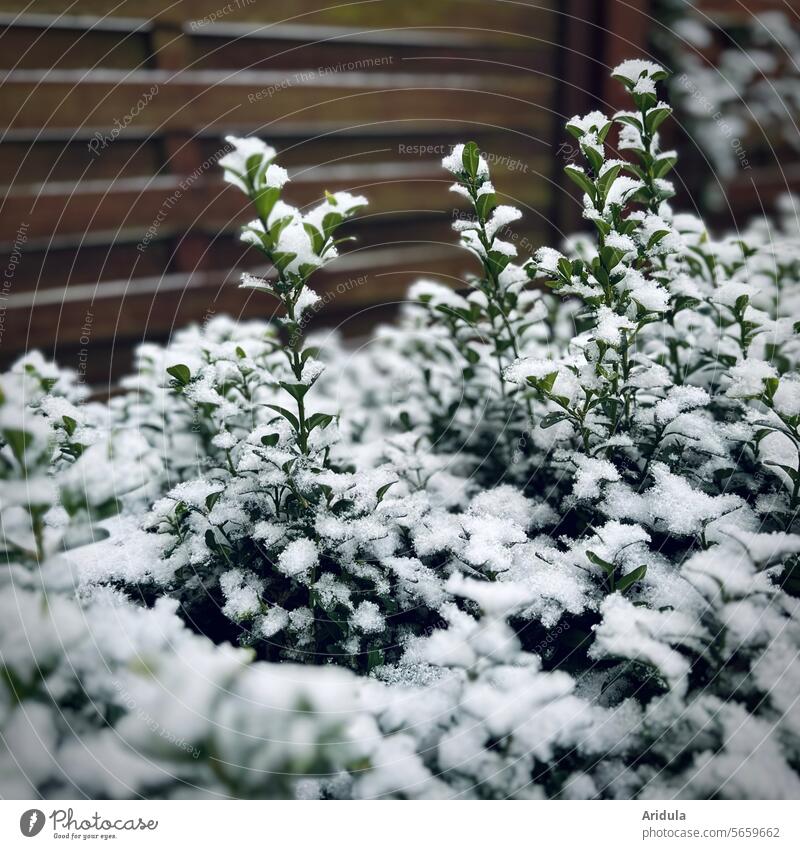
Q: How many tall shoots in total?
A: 4